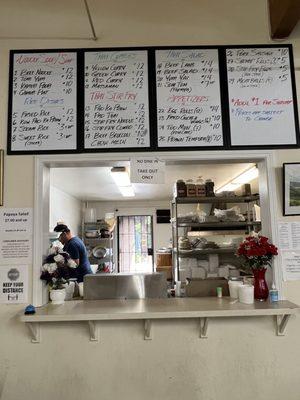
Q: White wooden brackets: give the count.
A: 5